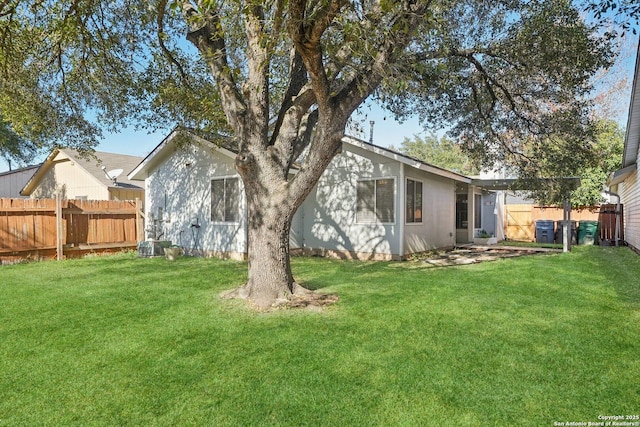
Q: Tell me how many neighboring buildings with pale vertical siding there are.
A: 2